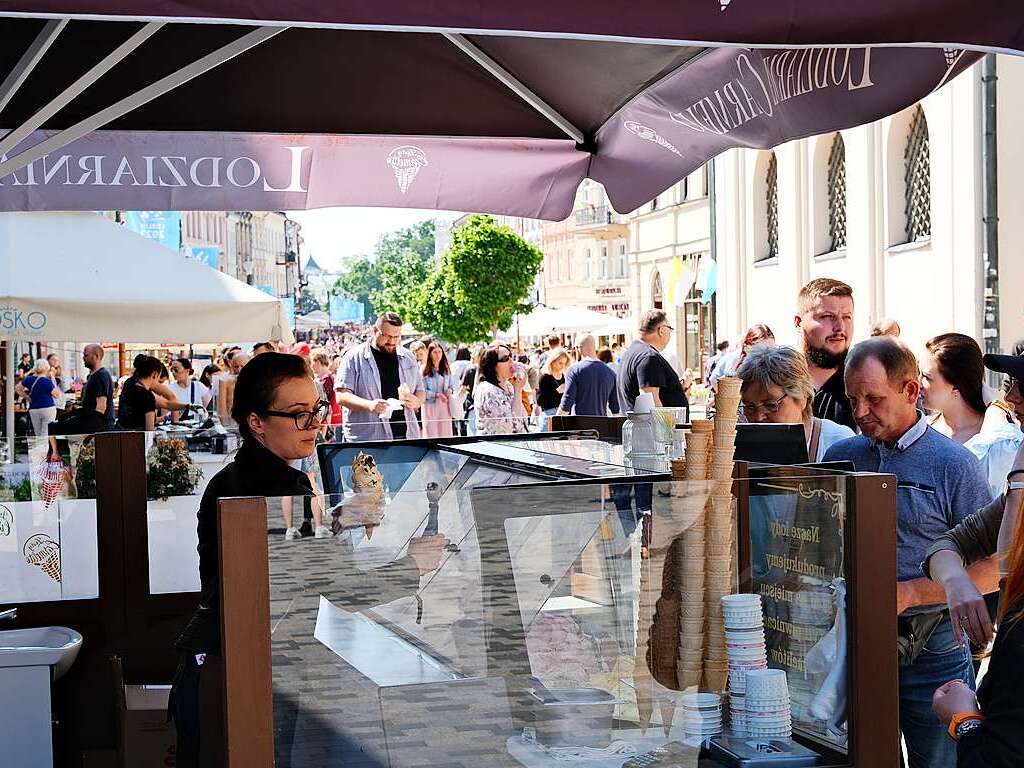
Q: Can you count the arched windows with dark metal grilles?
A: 3